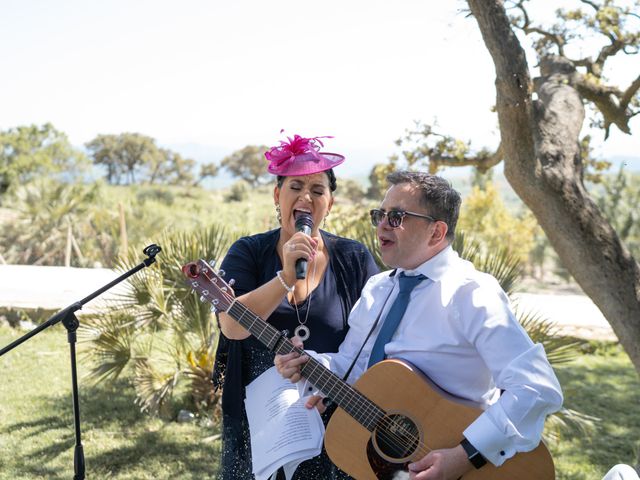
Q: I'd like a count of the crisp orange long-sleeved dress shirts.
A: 0